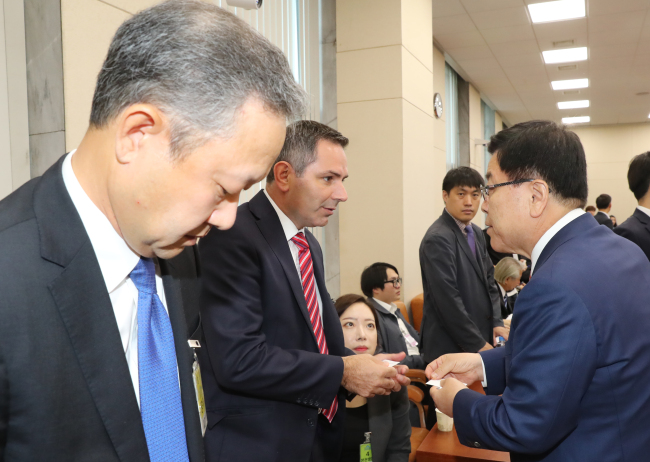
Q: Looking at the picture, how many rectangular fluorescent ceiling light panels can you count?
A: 5